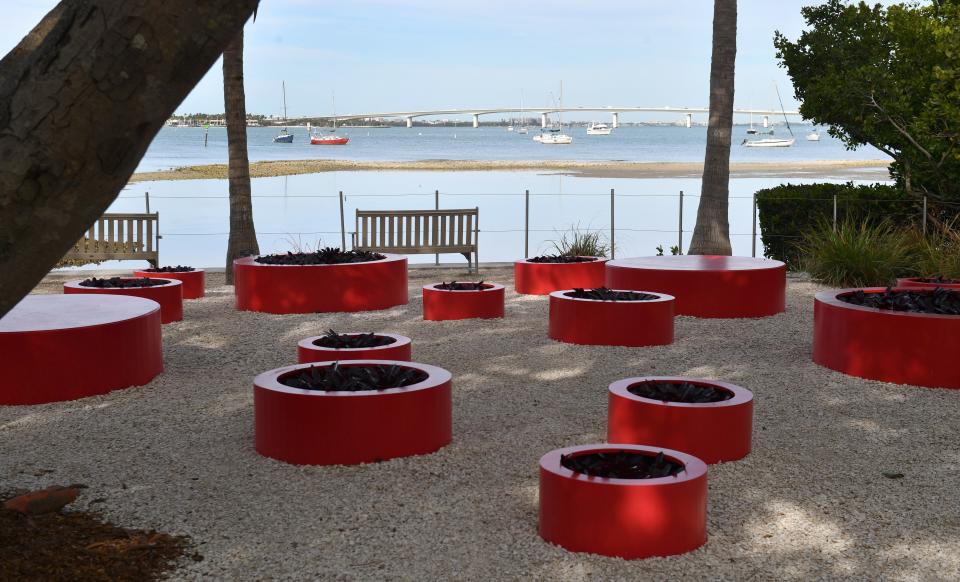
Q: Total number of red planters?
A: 12